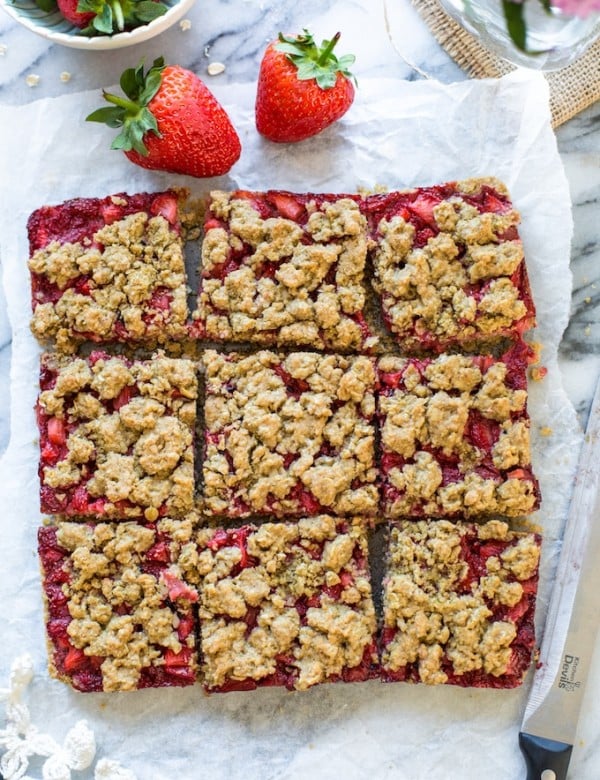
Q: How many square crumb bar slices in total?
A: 9